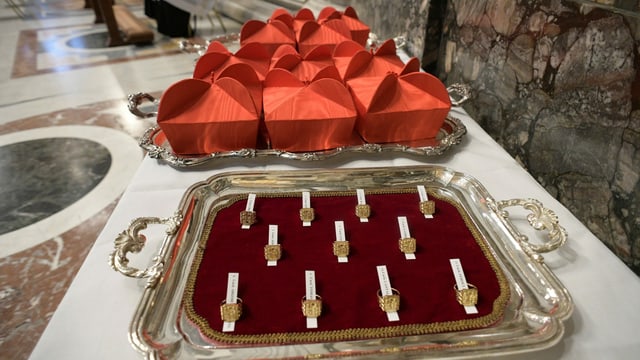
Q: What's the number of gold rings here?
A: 11